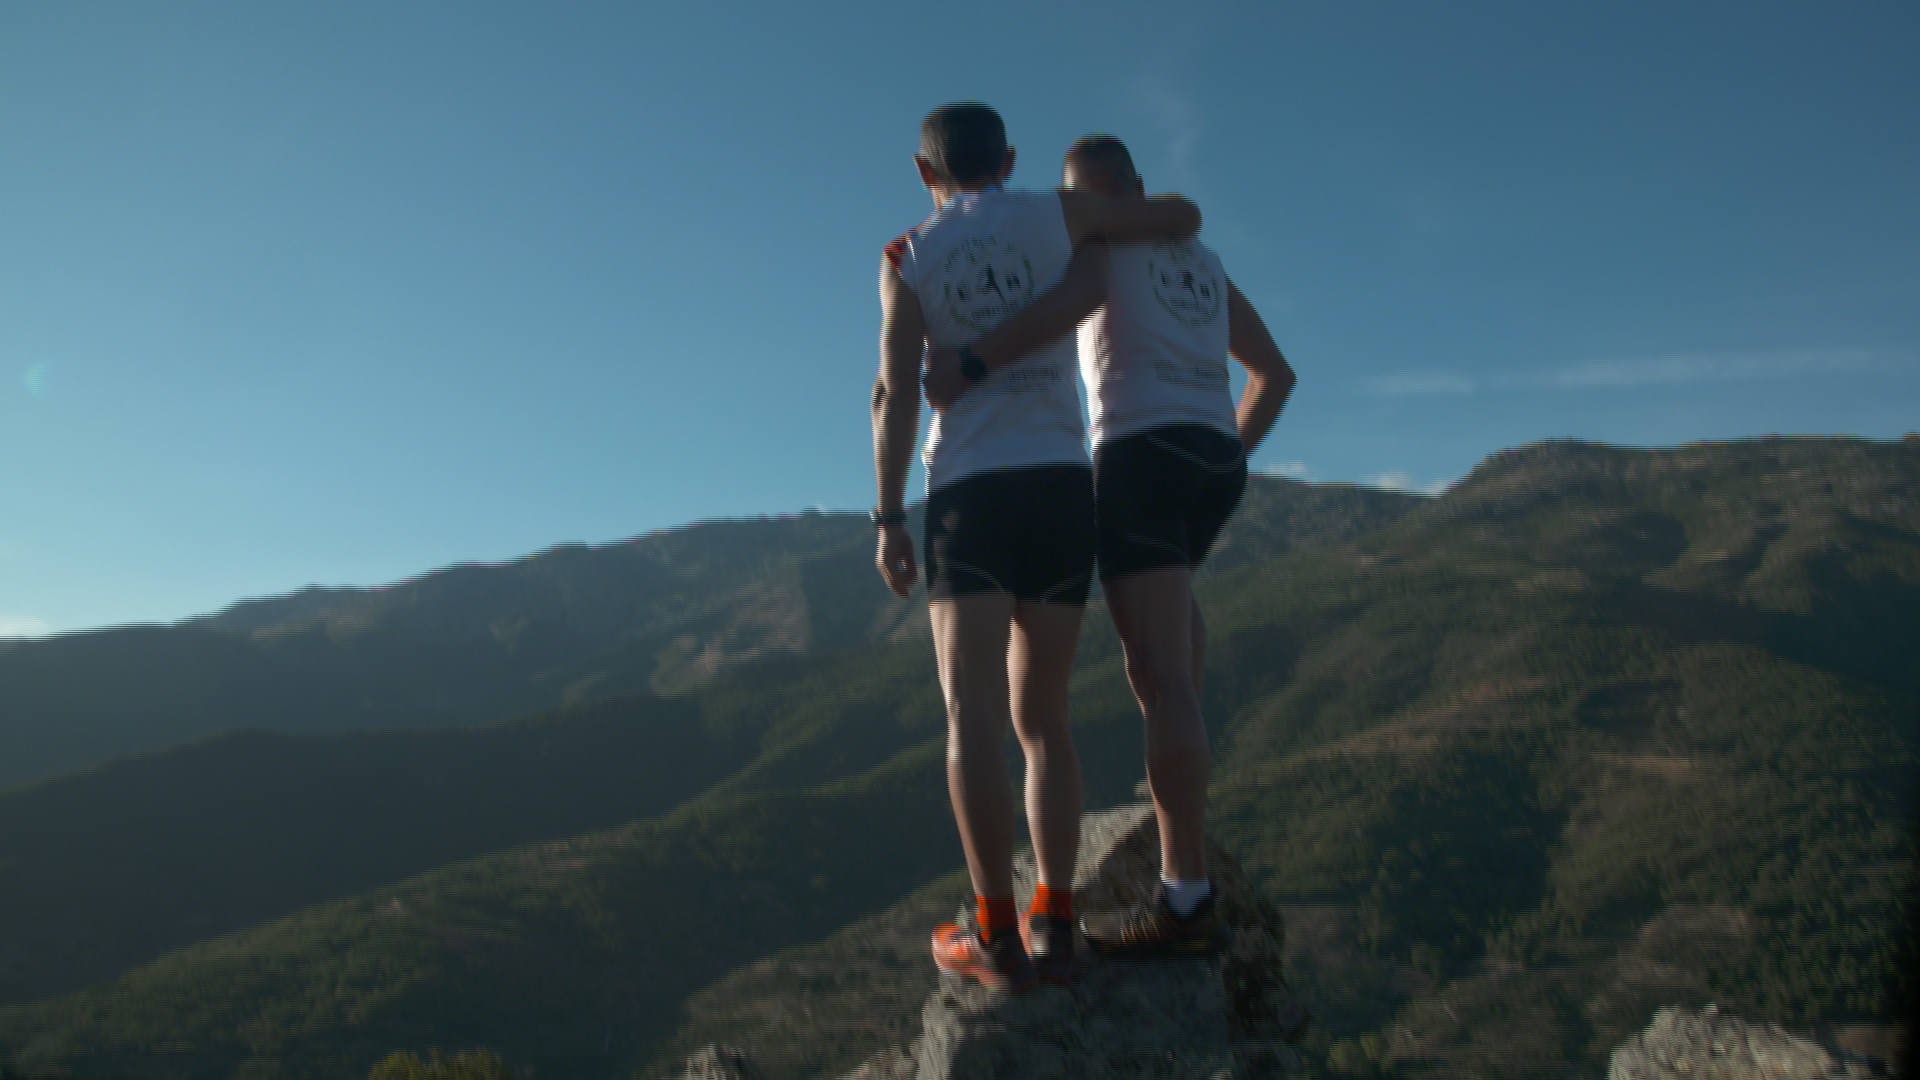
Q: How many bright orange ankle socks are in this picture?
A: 2